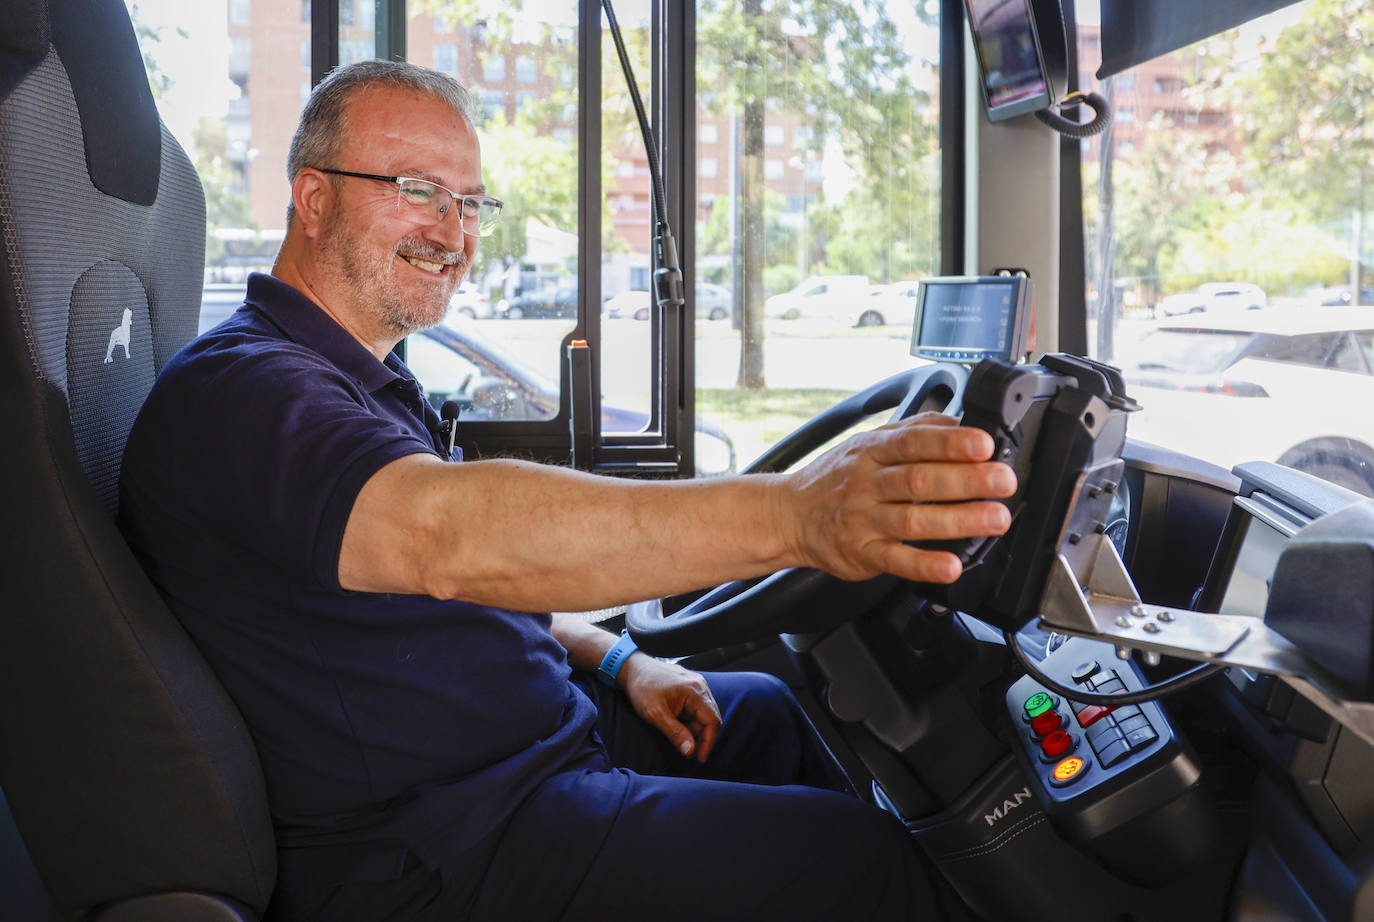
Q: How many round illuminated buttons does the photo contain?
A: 4